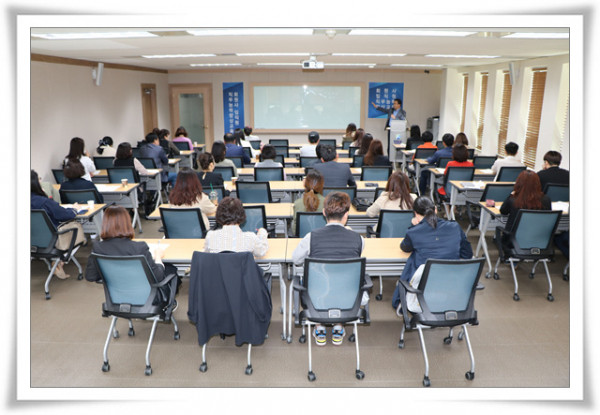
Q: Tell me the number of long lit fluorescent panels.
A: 12